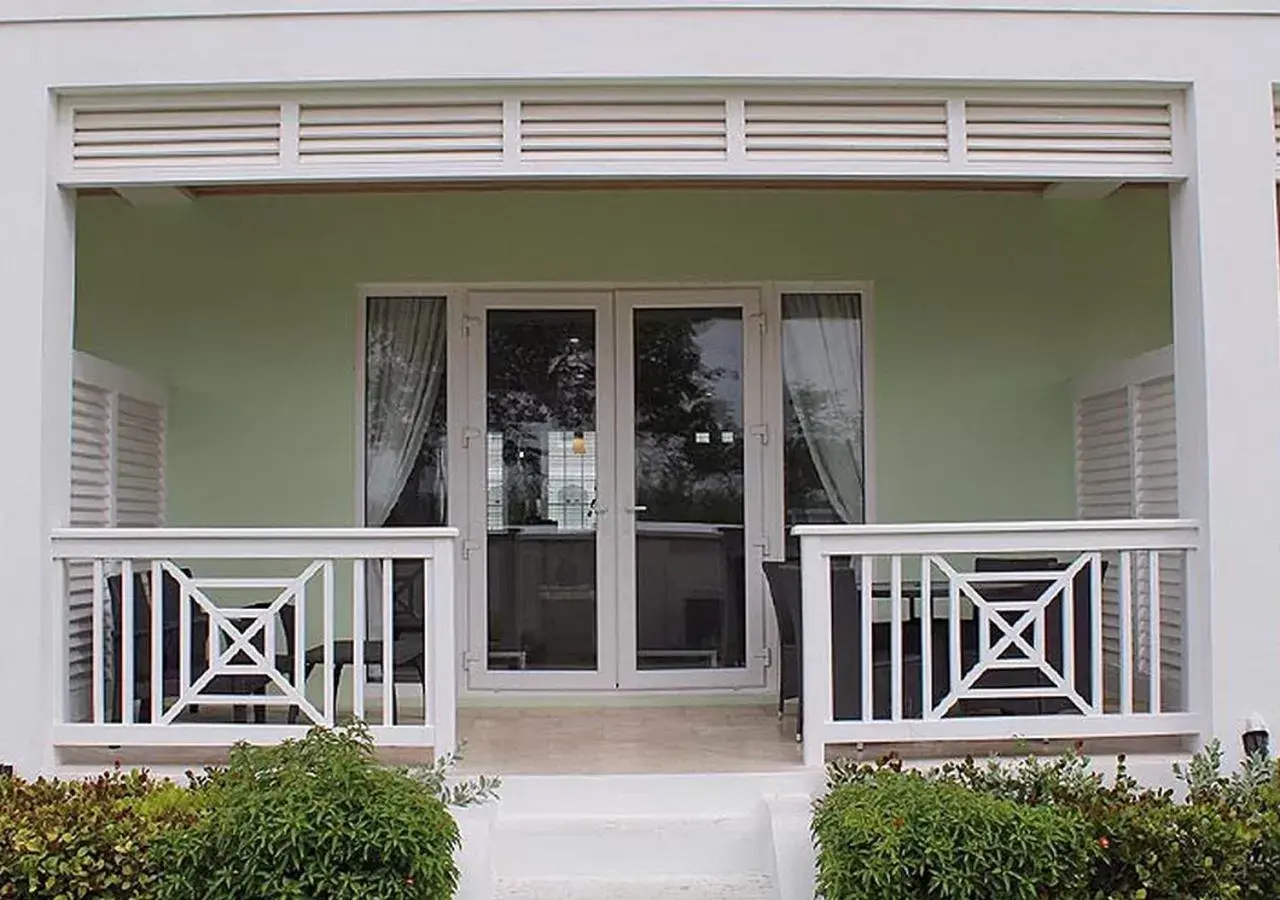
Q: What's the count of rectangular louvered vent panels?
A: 5